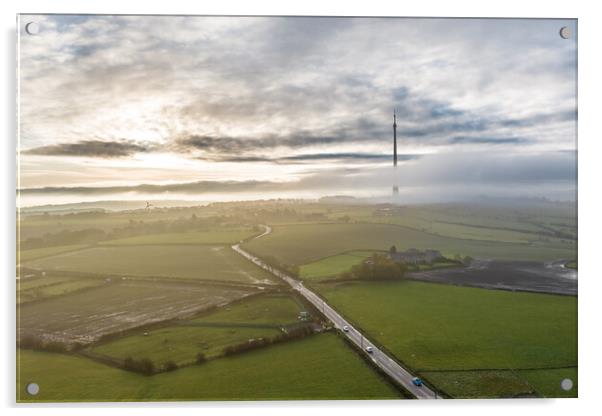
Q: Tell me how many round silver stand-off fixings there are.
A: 4